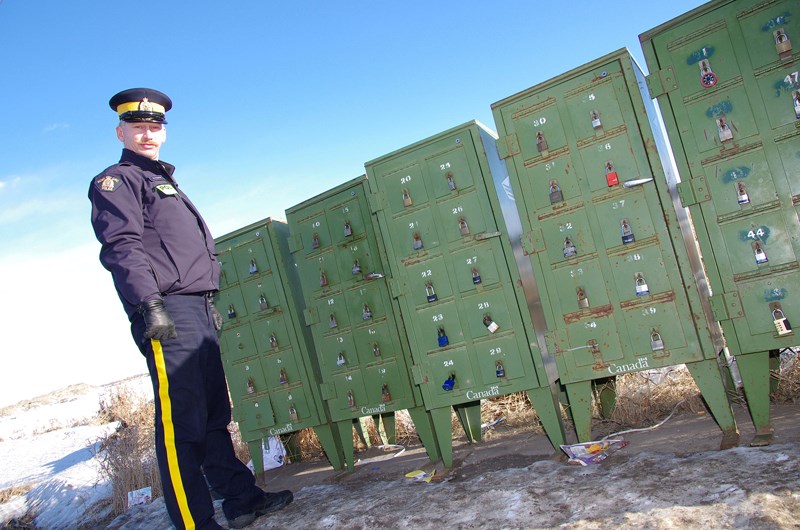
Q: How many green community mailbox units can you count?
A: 5